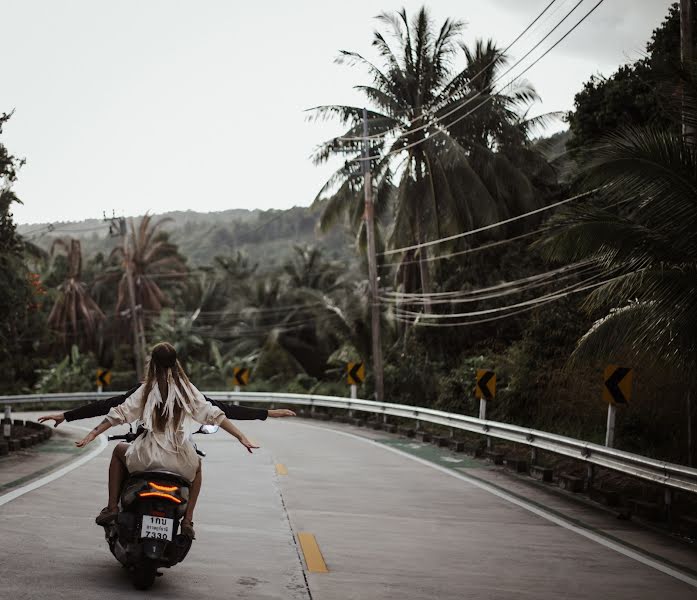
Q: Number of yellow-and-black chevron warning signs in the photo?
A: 5